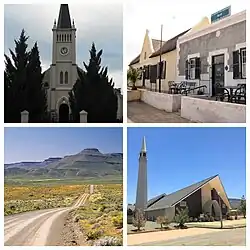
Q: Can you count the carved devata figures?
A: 0